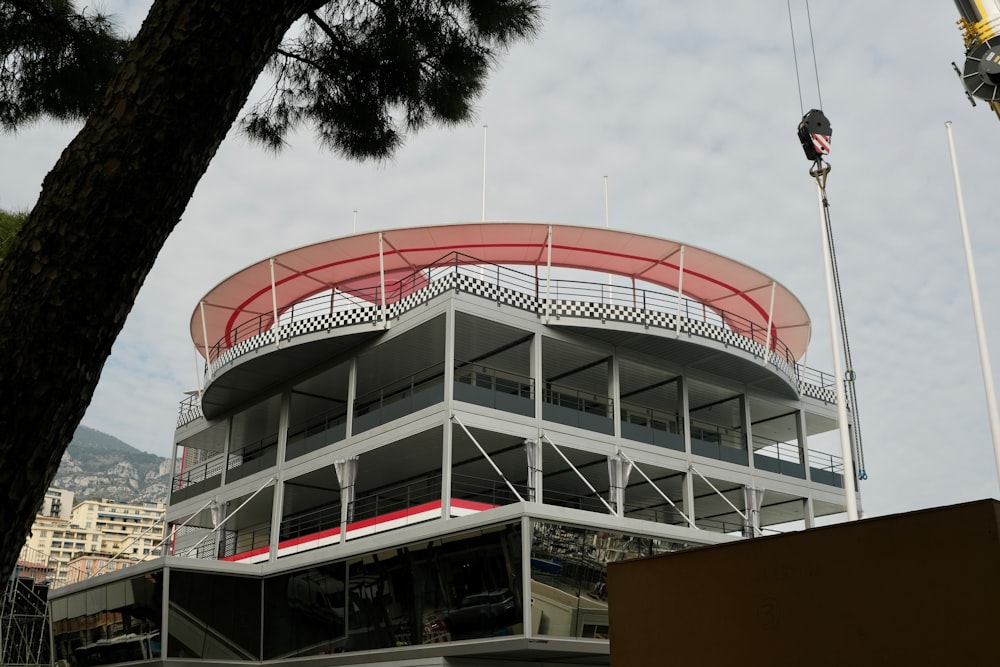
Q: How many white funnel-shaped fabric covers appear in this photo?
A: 5